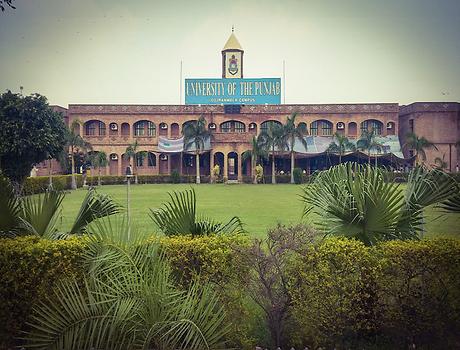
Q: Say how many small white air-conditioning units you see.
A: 8